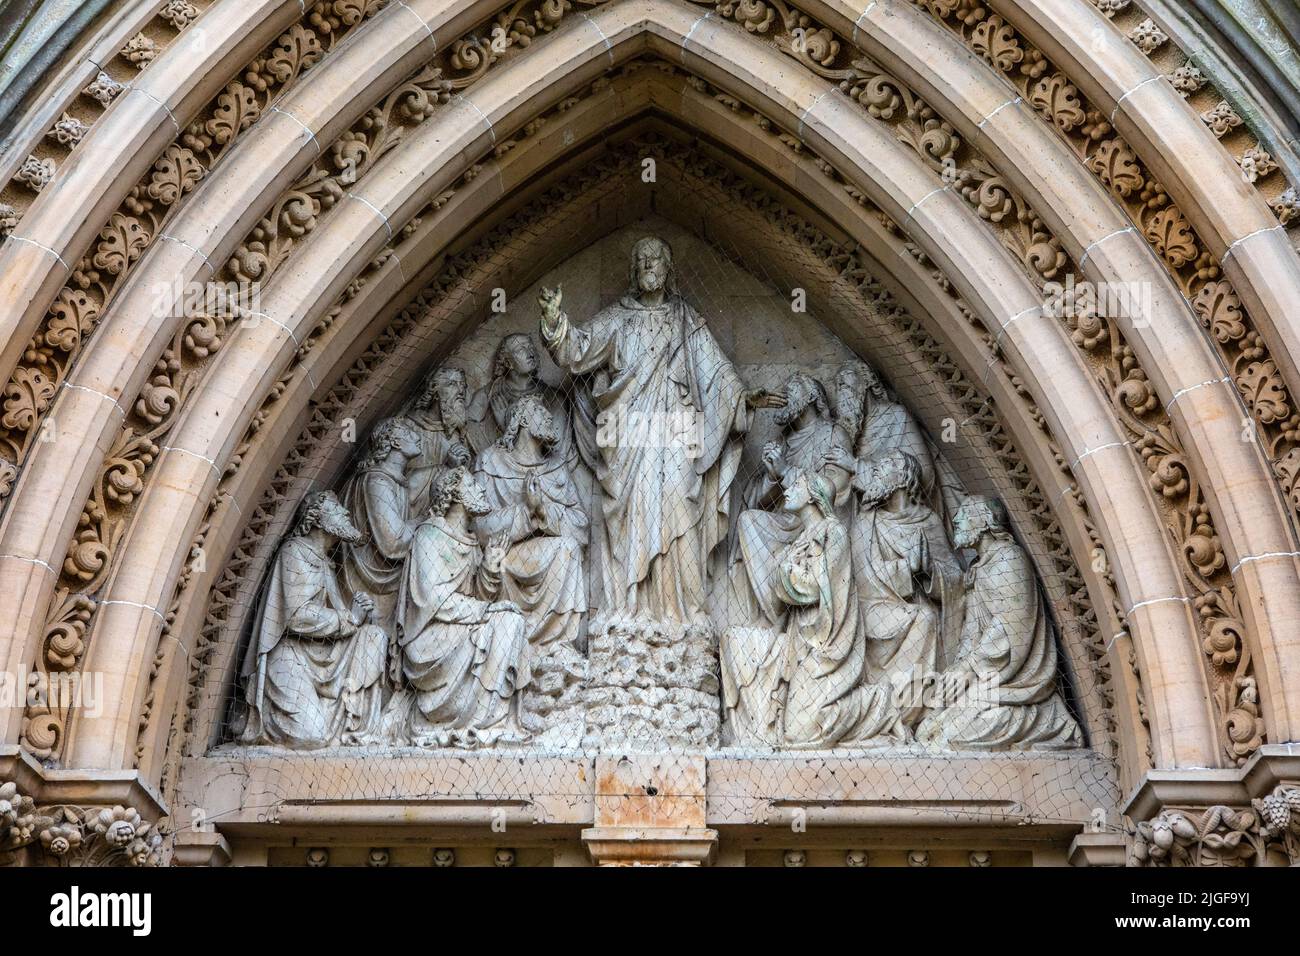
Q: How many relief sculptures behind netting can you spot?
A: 12